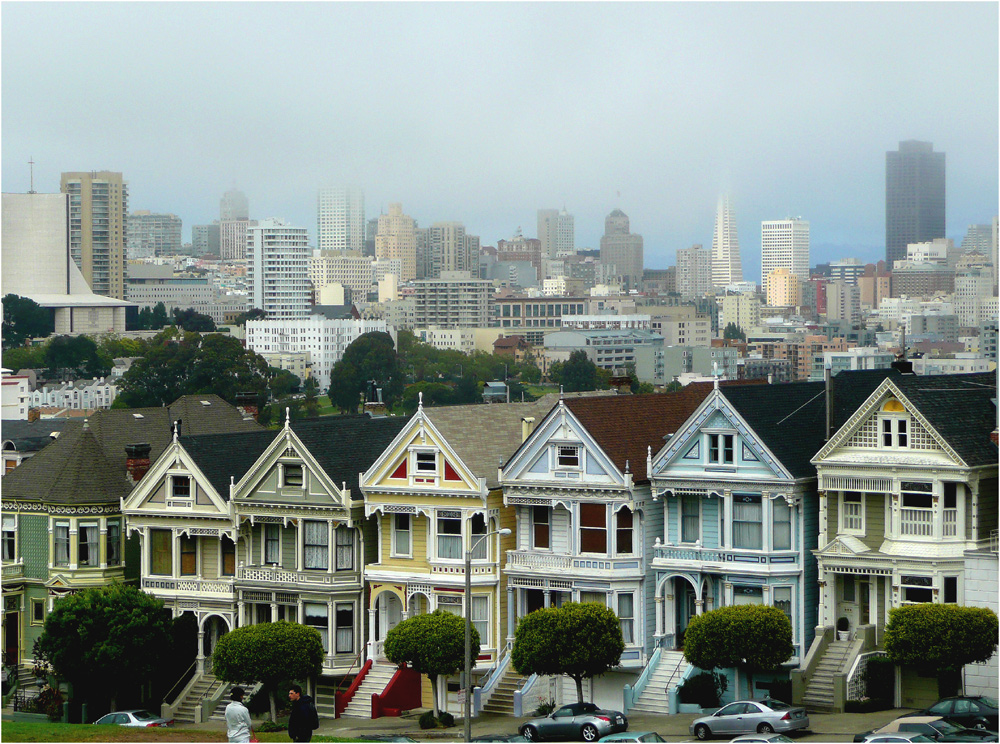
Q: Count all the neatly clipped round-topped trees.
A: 5